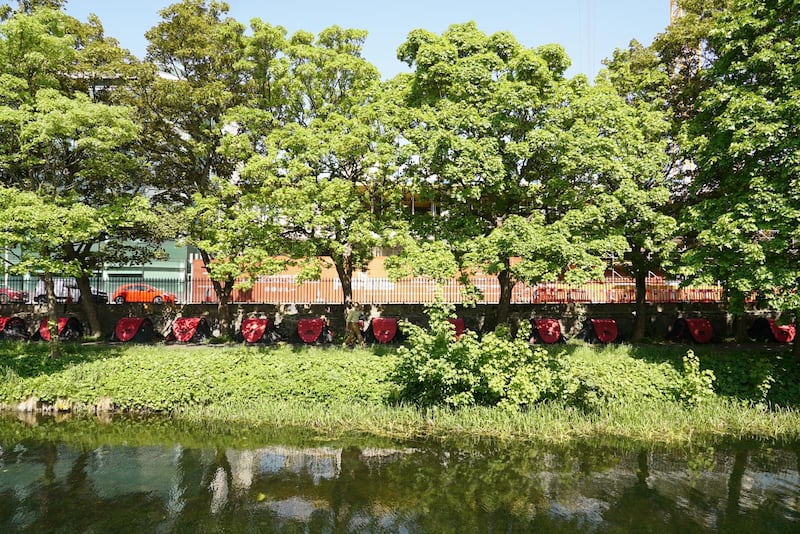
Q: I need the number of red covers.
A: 12